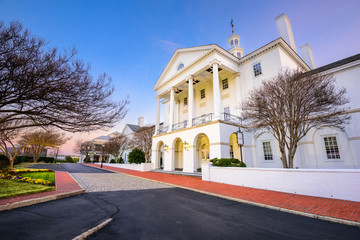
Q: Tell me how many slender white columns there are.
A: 4